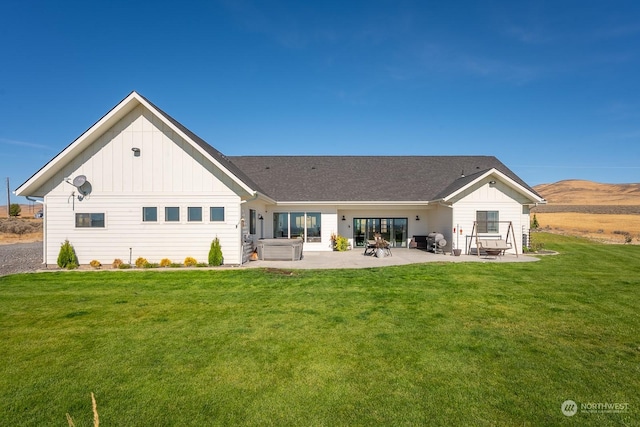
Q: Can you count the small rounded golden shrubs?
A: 5